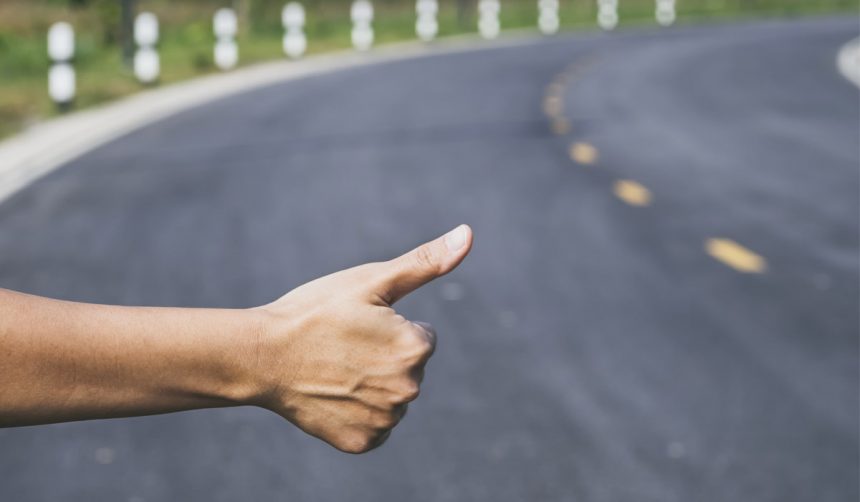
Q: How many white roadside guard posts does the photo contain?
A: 10